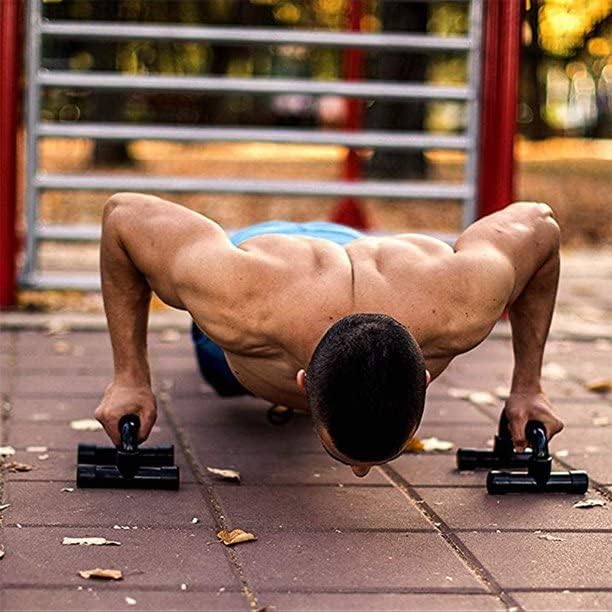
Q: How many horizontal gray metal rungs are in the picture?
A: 6